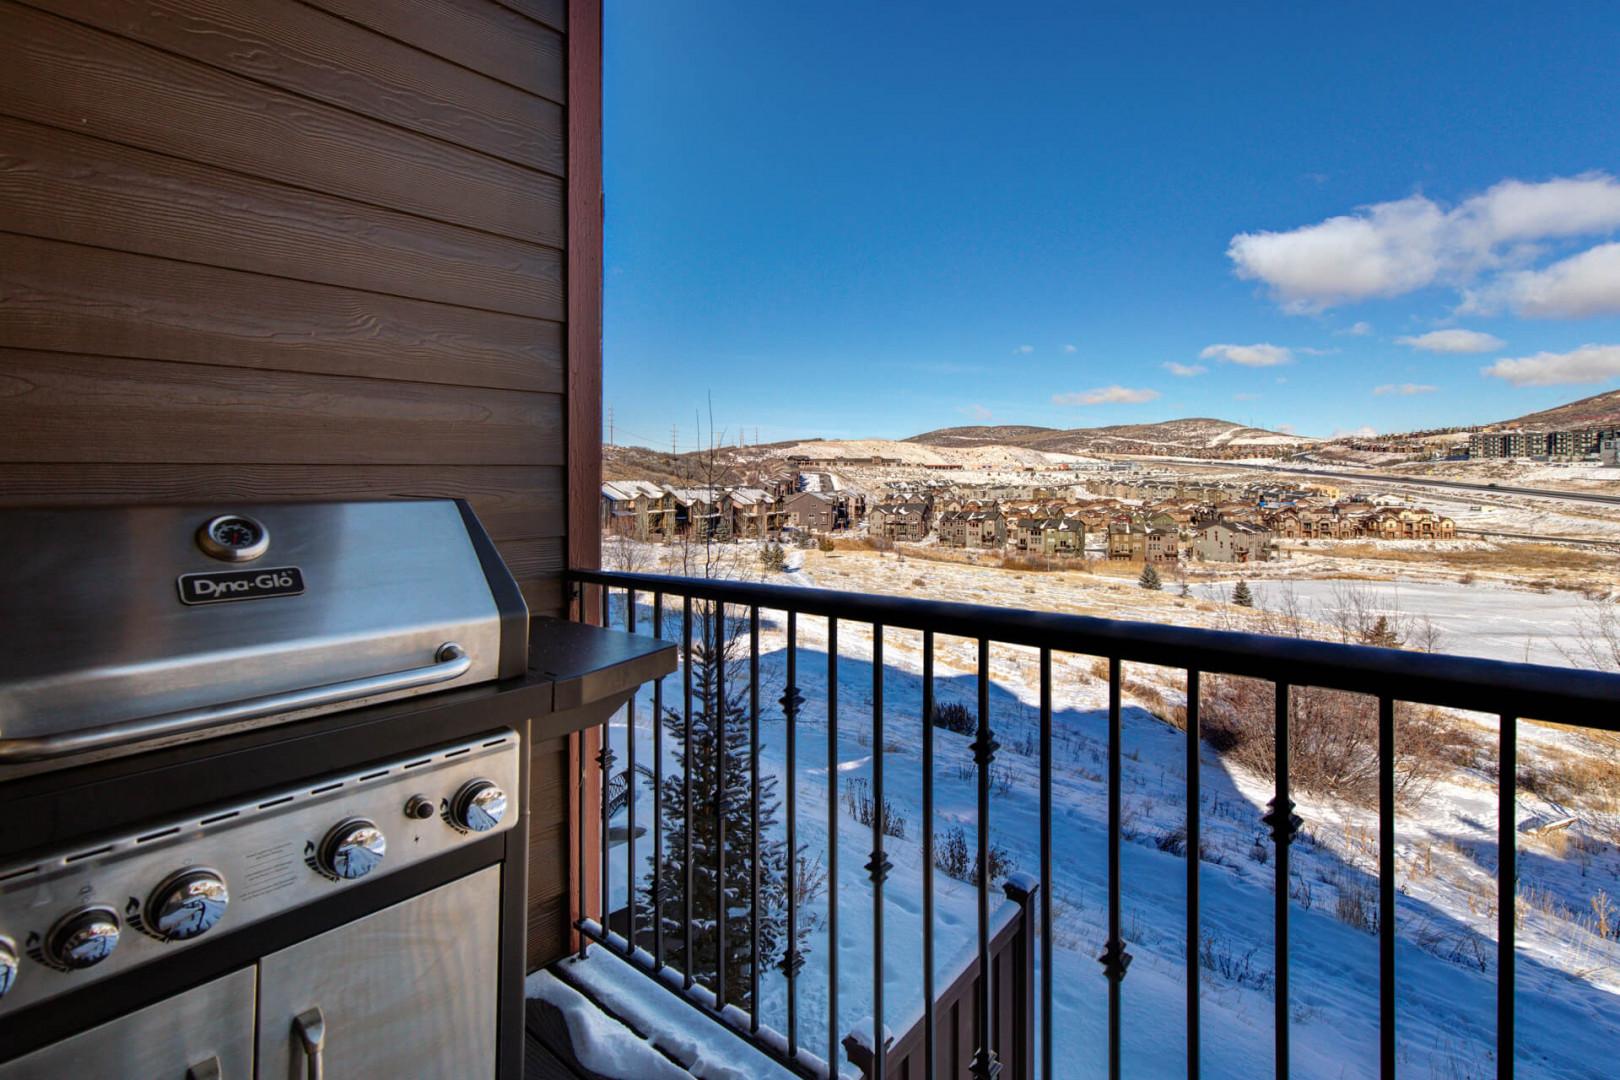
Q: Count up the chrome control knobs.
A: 5